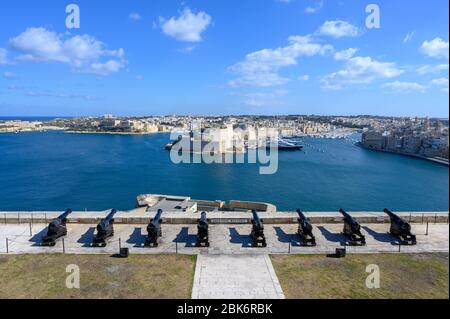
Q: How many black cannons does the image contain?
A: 8